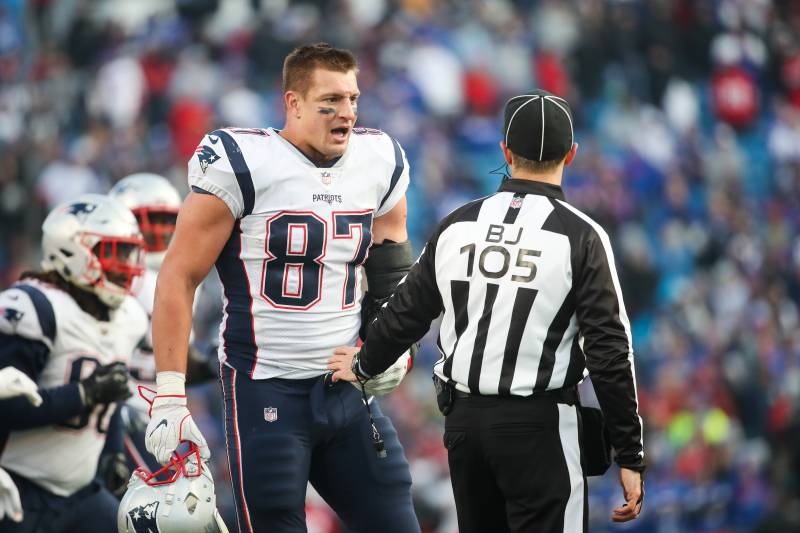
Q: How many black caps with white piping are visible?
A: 1